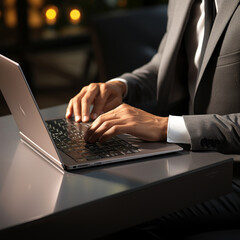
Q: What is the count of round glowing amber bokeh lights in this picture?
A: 2